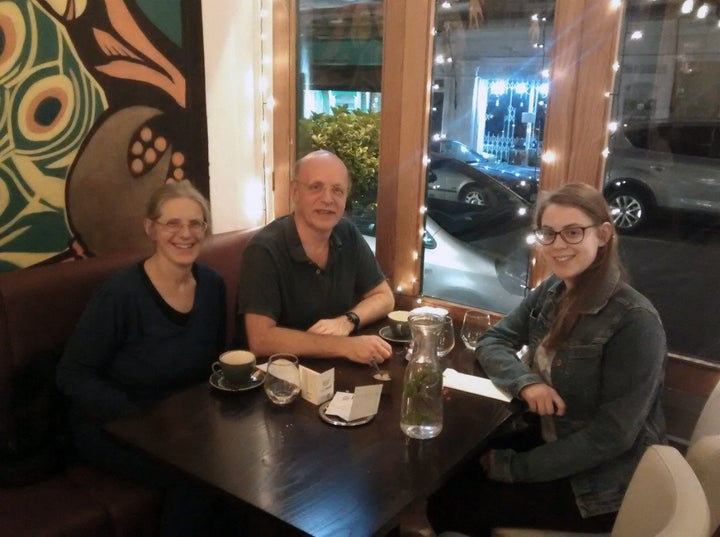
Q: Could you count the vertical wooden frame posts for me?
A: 3